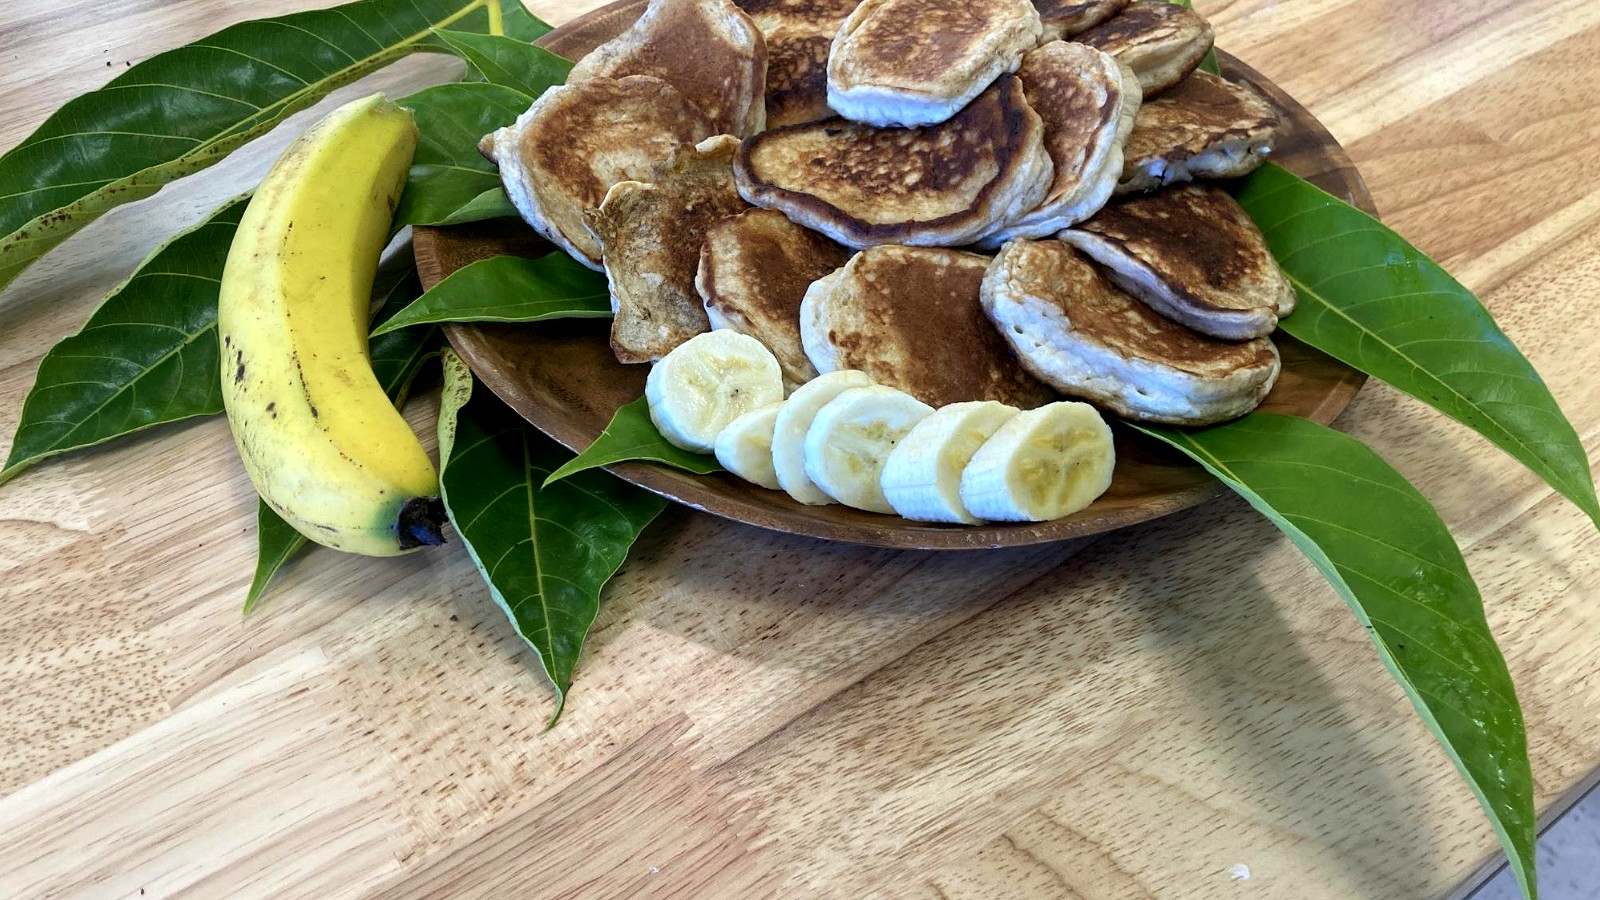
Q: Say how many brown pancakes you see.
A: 14